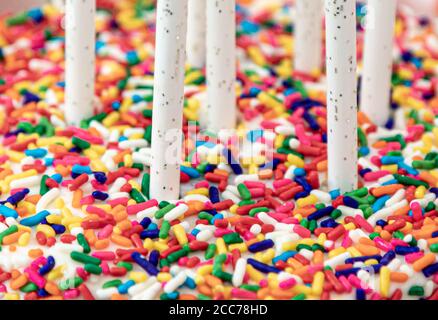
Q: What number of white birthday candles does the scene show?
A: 7